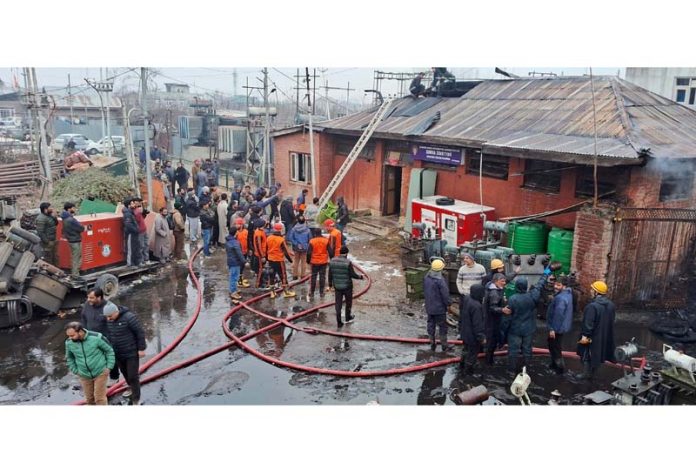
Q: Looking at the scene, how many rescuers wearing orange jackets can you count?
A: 5